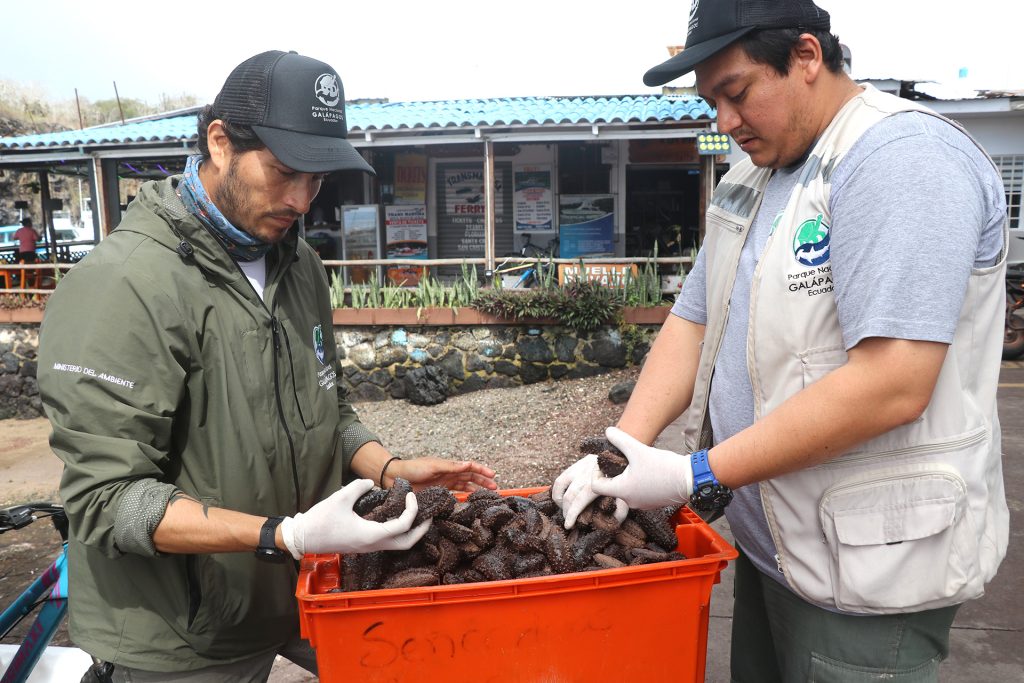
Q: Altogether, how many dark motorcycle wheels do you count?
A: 1